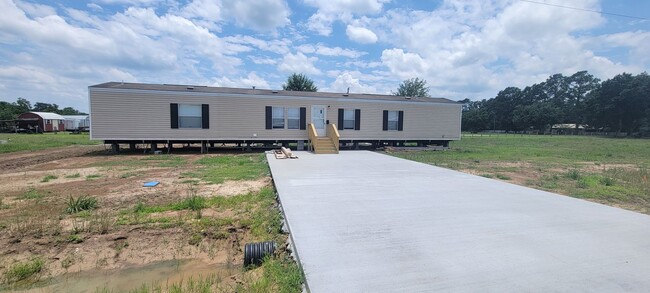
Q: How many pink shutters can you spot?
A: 0